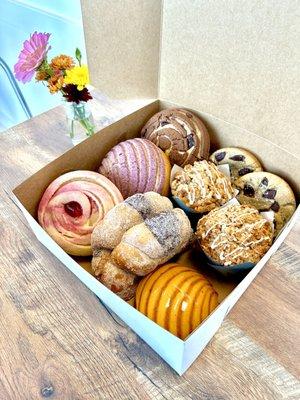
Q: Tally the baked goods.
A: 10